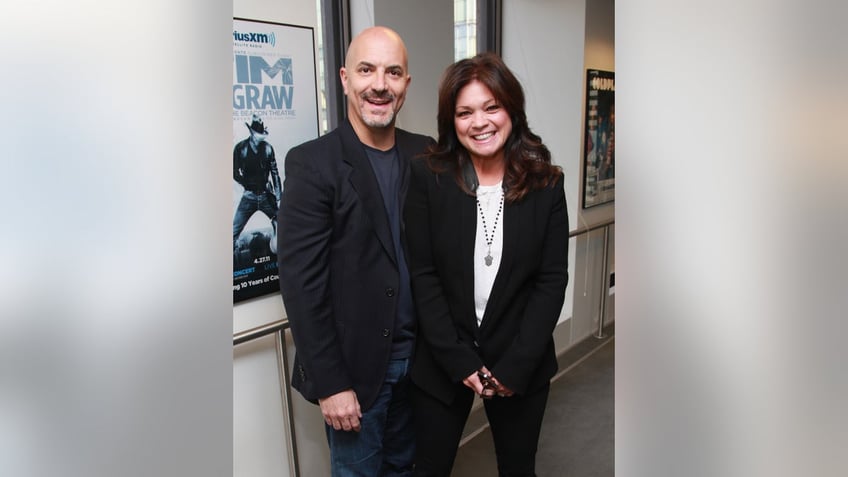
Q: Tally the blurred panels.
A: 2